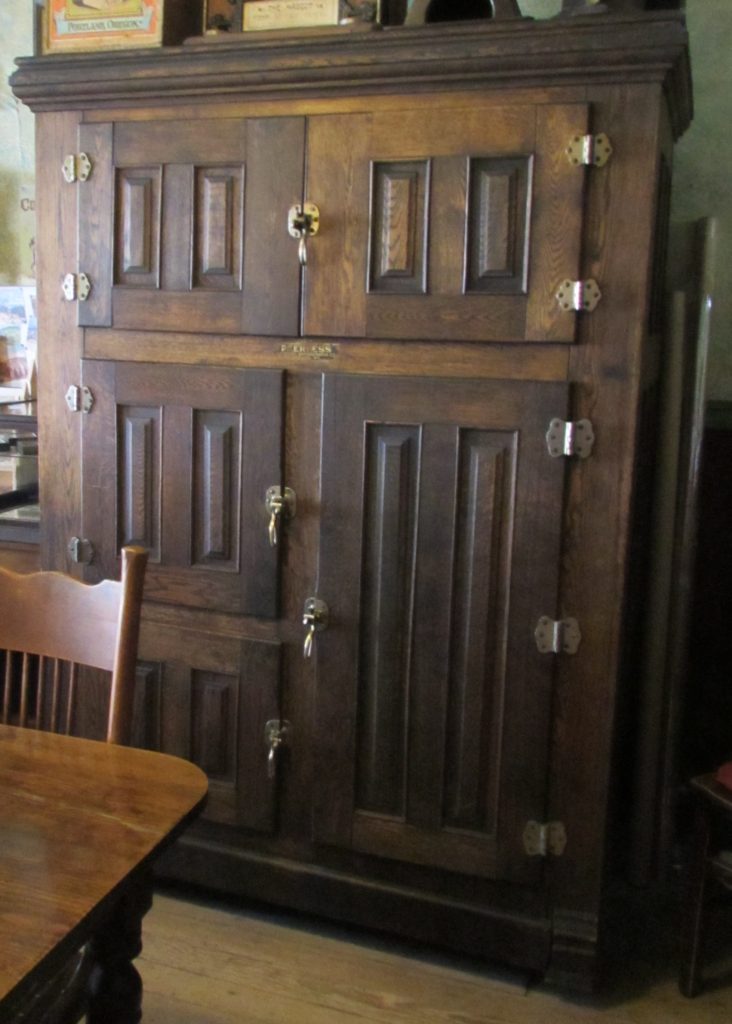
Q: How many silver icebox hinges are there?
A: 9